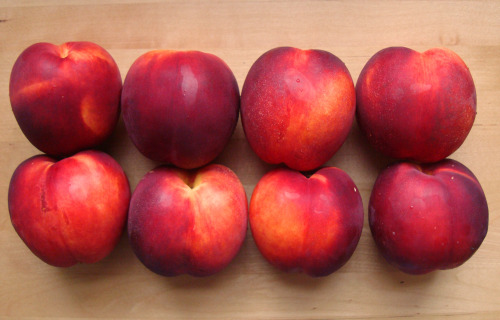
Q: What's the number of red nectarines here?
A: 8